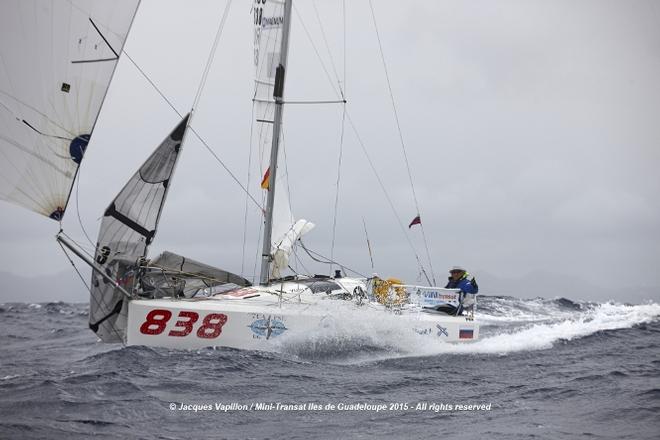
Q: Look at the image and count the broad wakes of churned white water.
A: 1